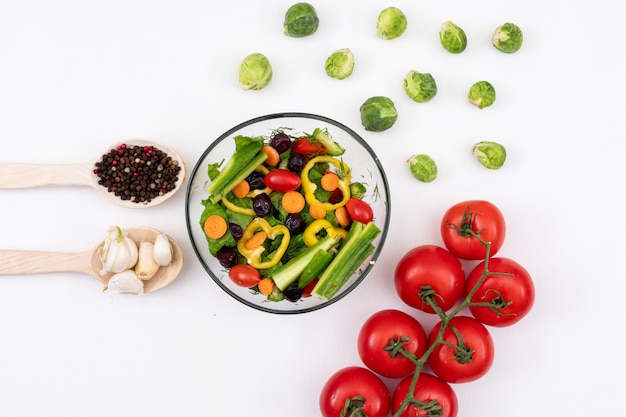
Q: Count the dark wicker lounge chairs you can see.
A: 0